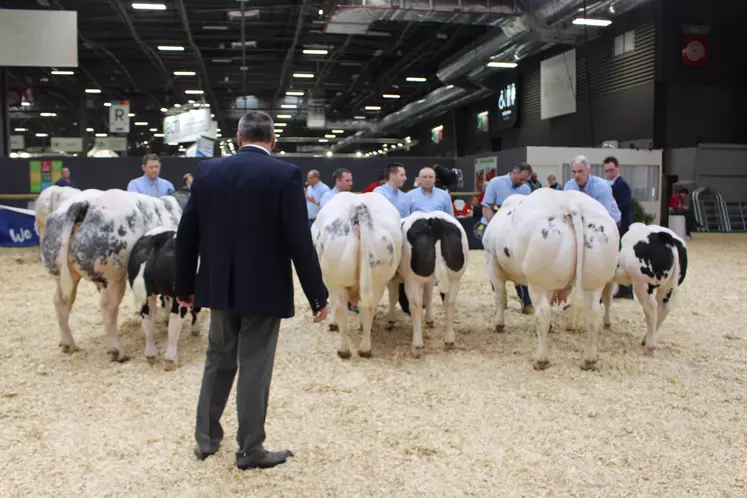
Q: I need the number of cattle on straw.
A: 7